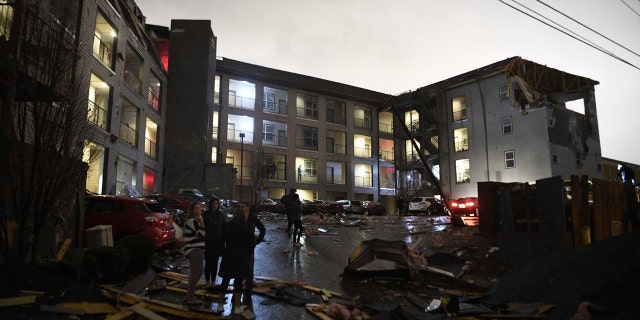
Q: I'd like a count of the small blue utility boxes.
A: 0